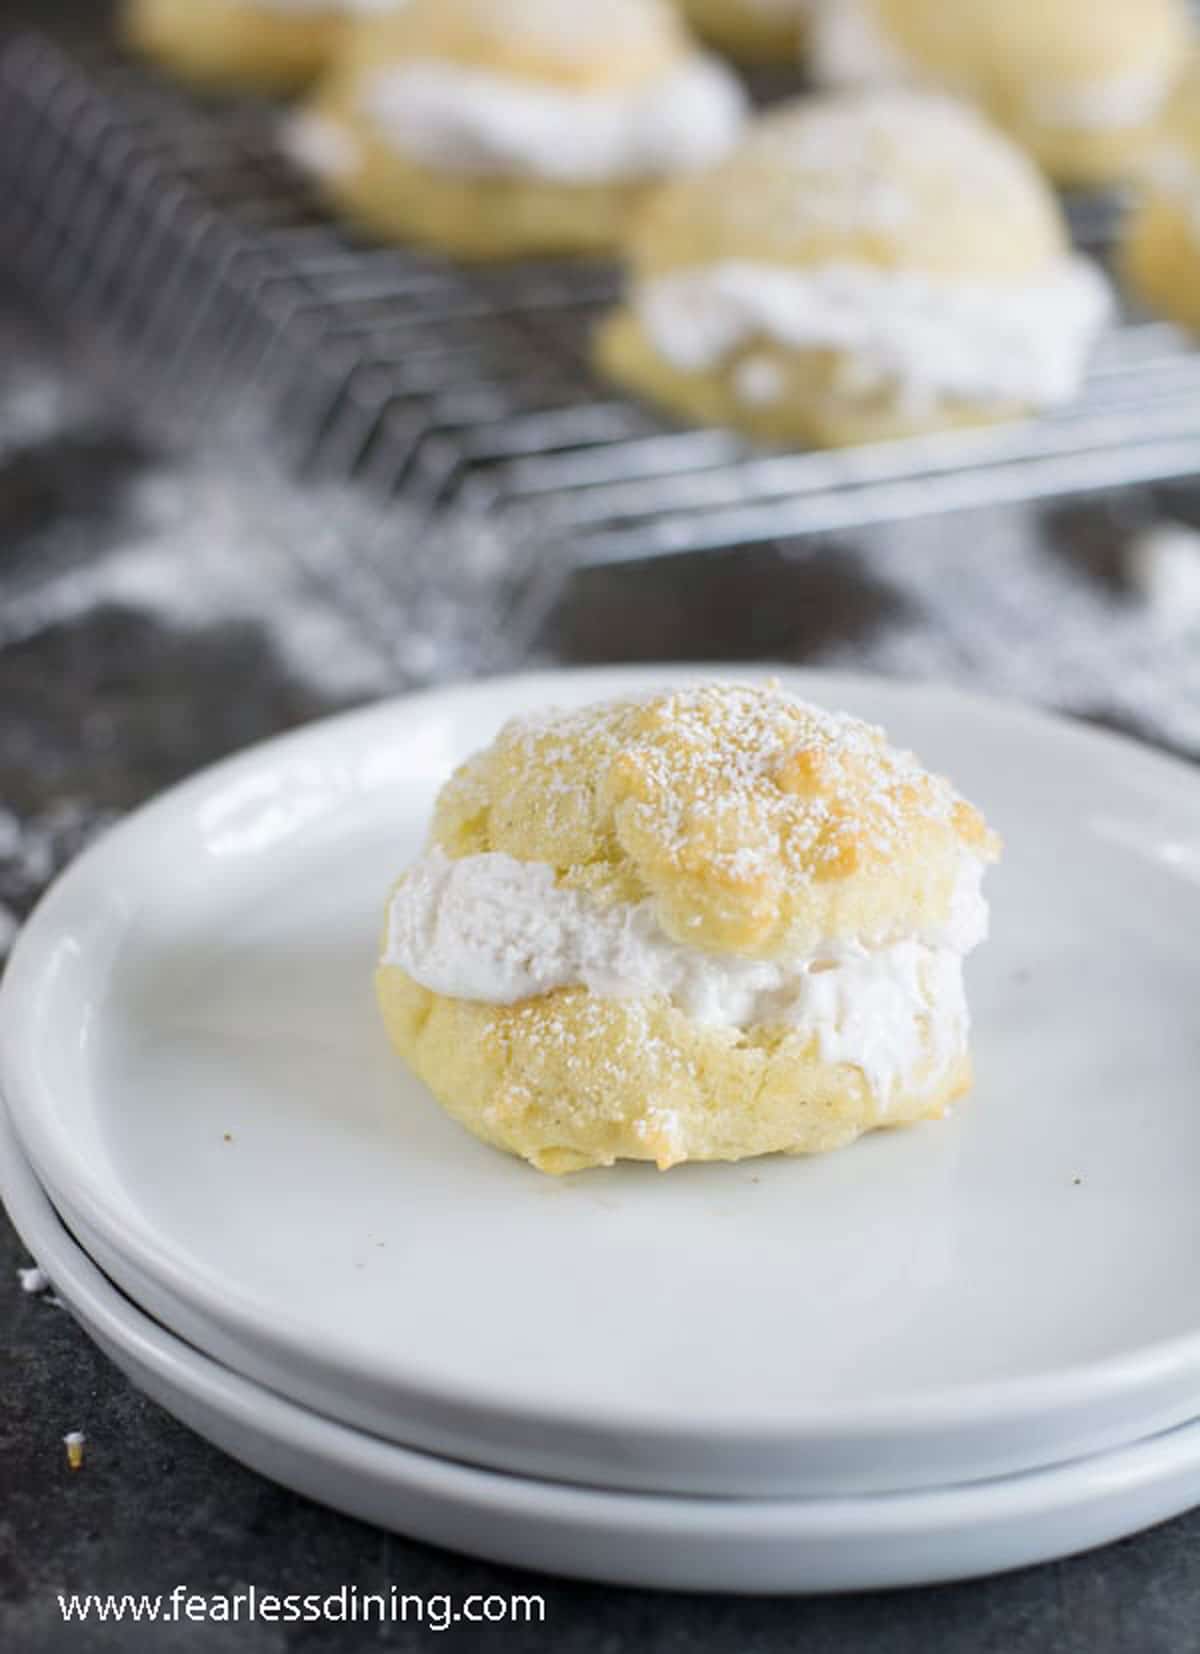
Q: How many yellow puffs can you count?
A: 7